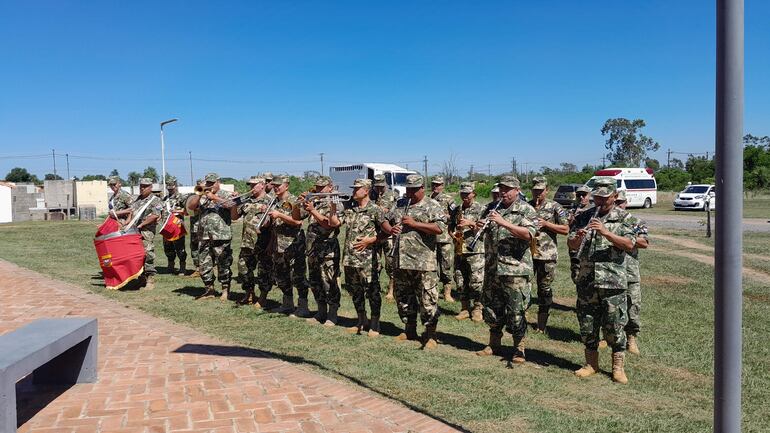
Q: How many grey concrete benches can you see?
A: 1